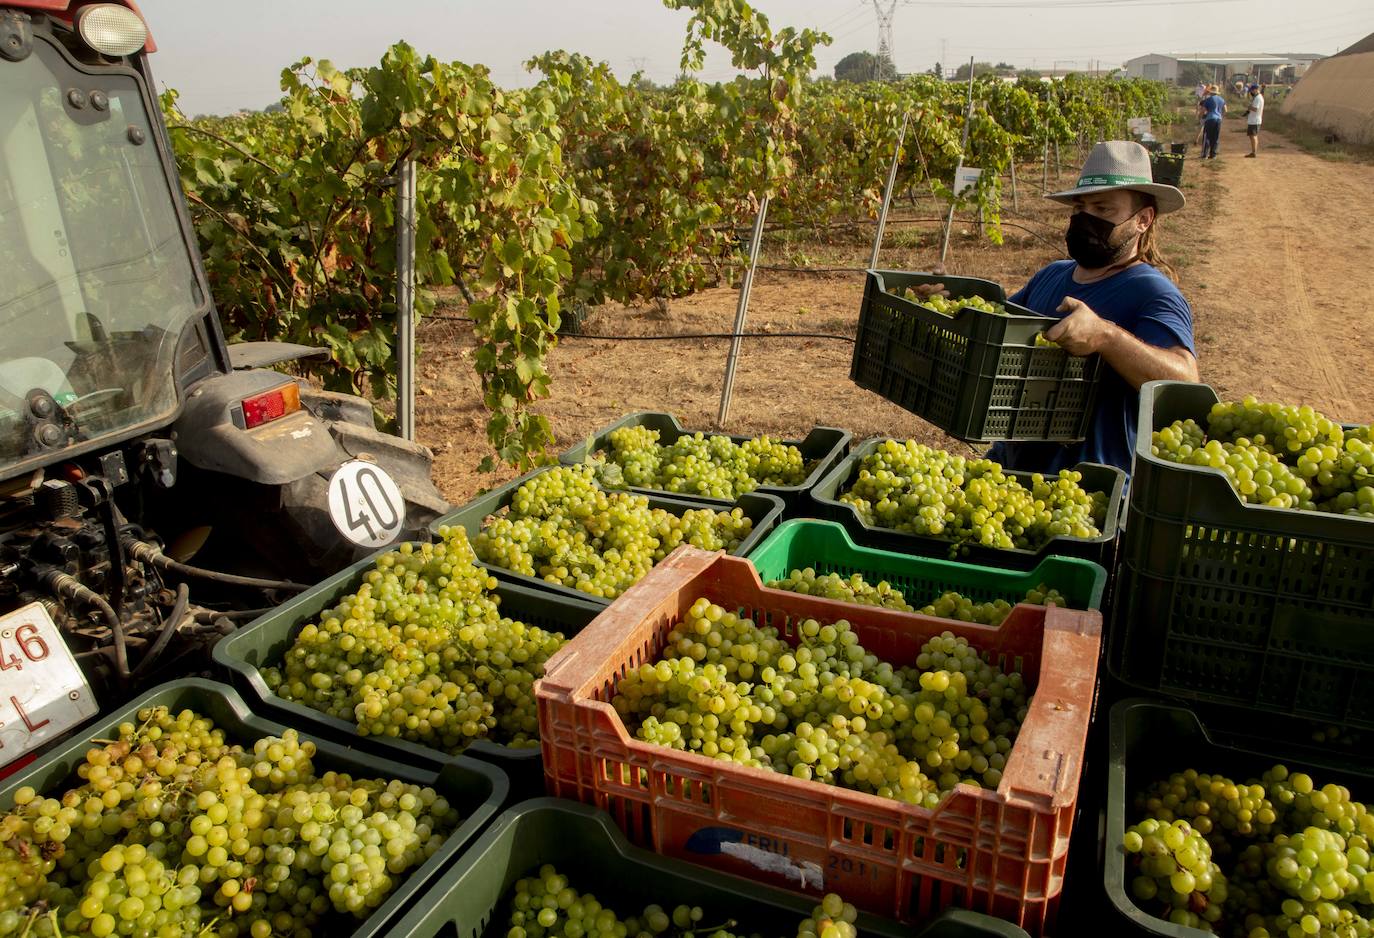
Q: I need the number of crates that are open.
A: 11